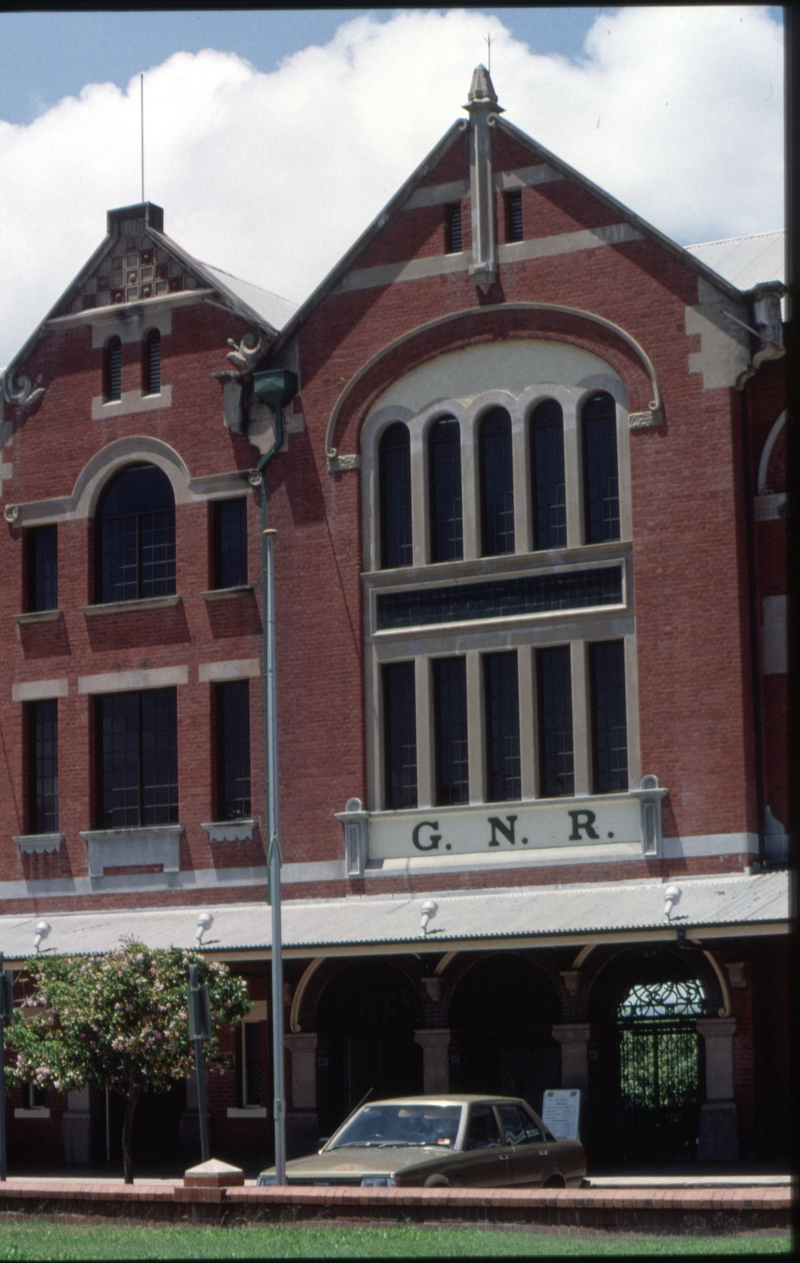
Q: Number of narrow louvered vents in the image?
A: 4